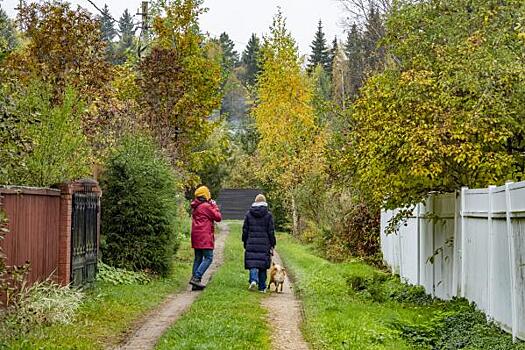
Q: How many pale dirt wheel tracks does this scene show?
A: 2